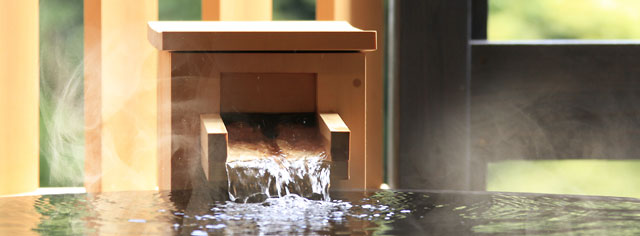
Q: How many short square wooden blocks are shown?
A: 2